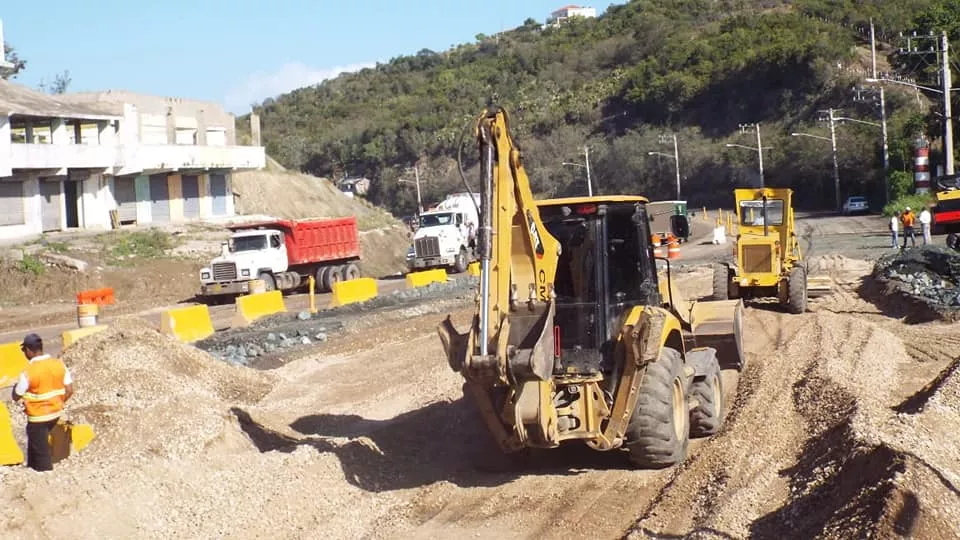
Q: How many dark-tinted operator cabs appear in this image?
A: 1